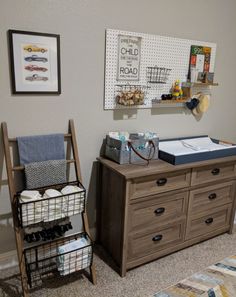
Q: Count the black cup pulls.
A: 6